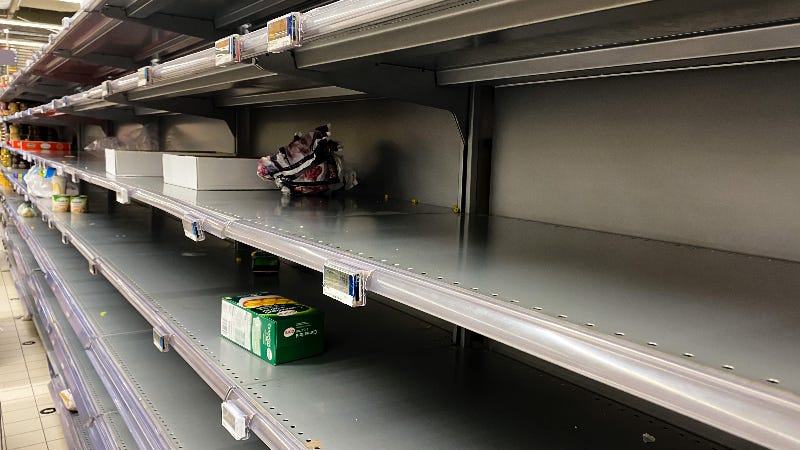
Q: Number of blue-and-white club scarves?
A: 0